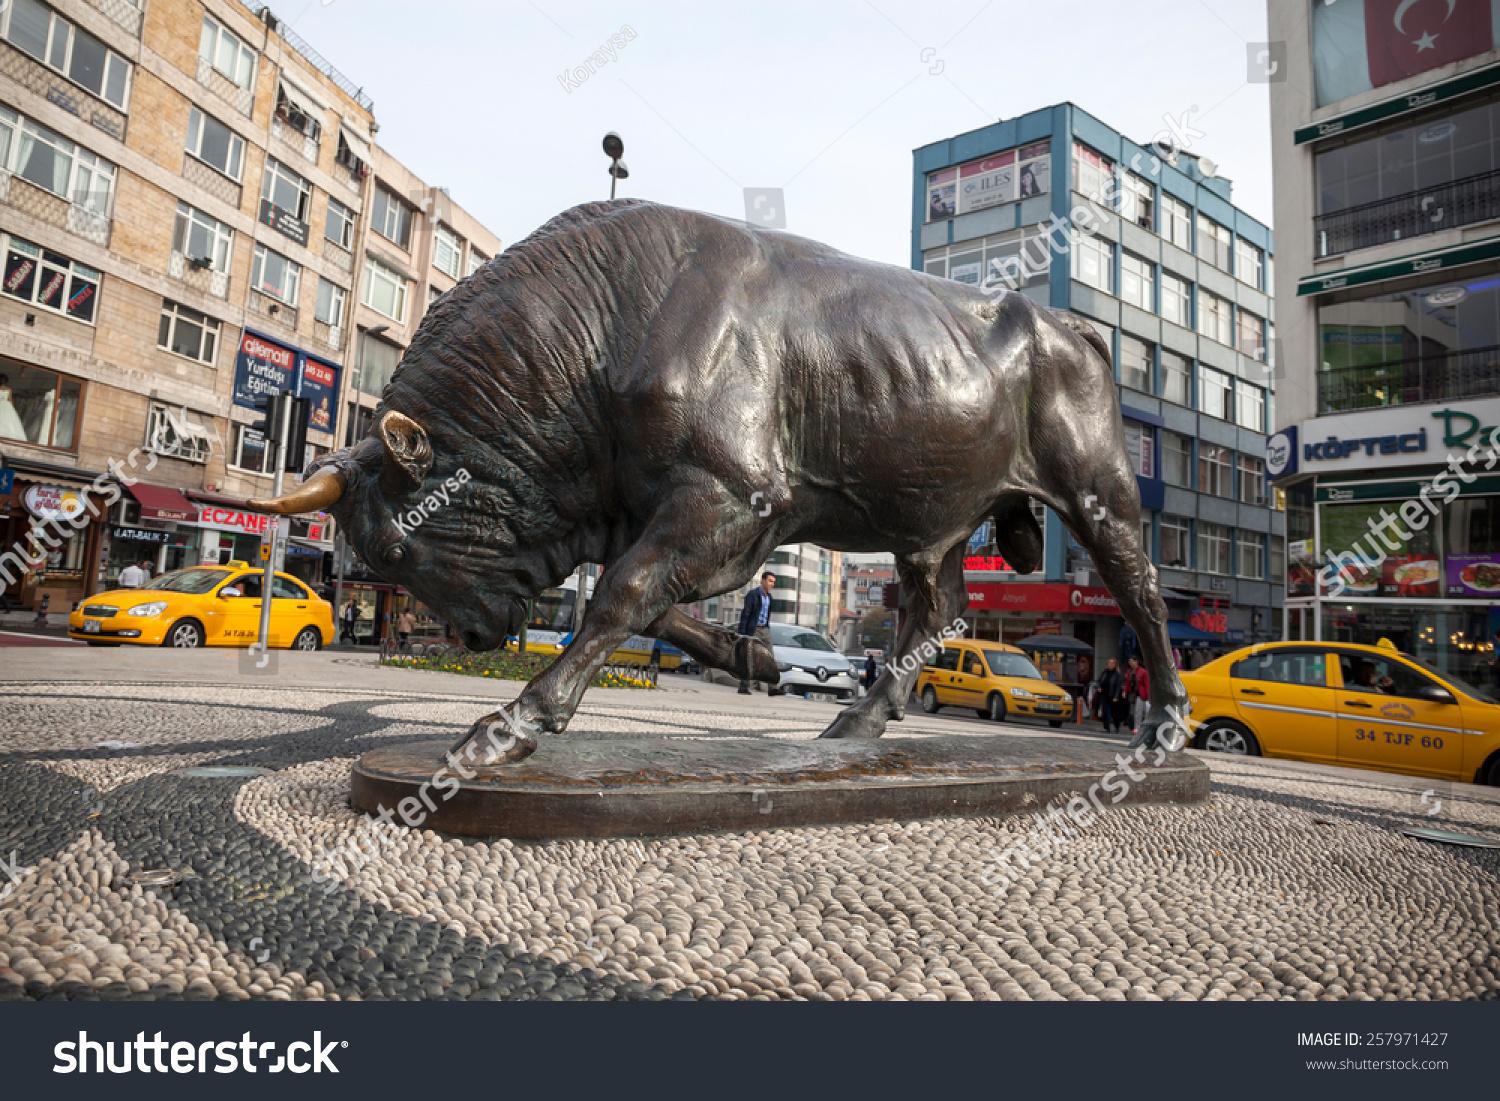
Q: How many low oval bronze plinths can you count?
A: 1